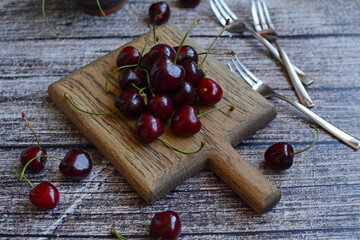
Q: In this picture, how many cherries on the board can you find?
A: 13